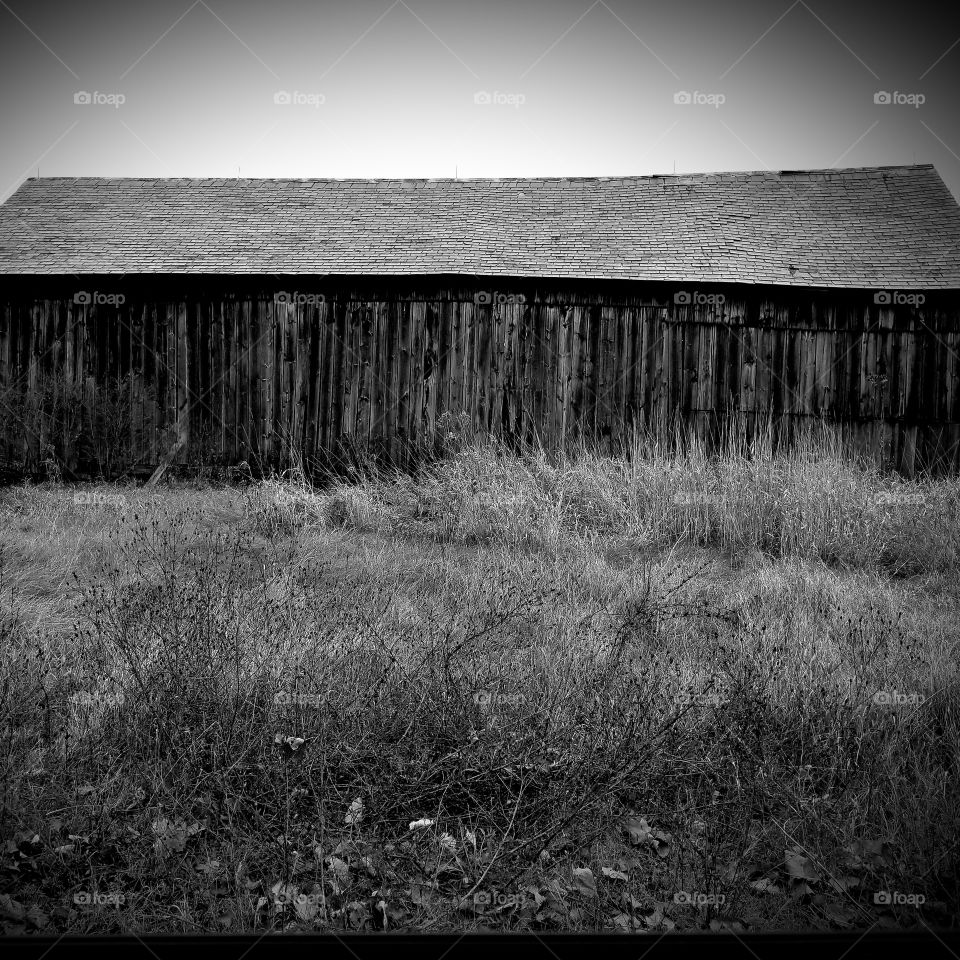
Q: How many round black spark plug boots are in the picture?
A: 0